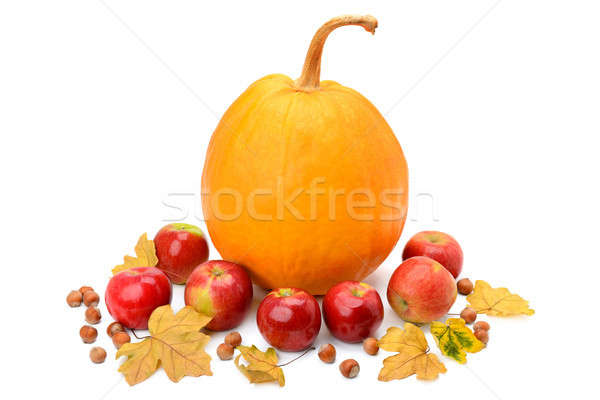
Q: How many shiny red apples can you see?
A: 7